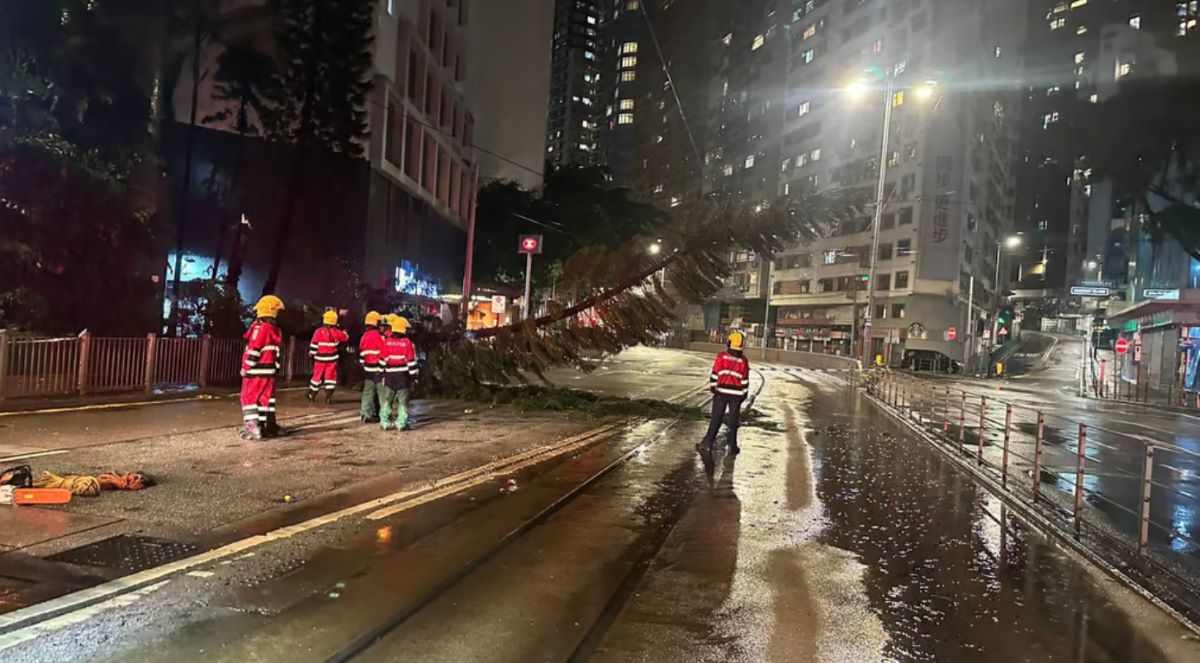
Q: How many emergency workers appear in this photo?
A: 6